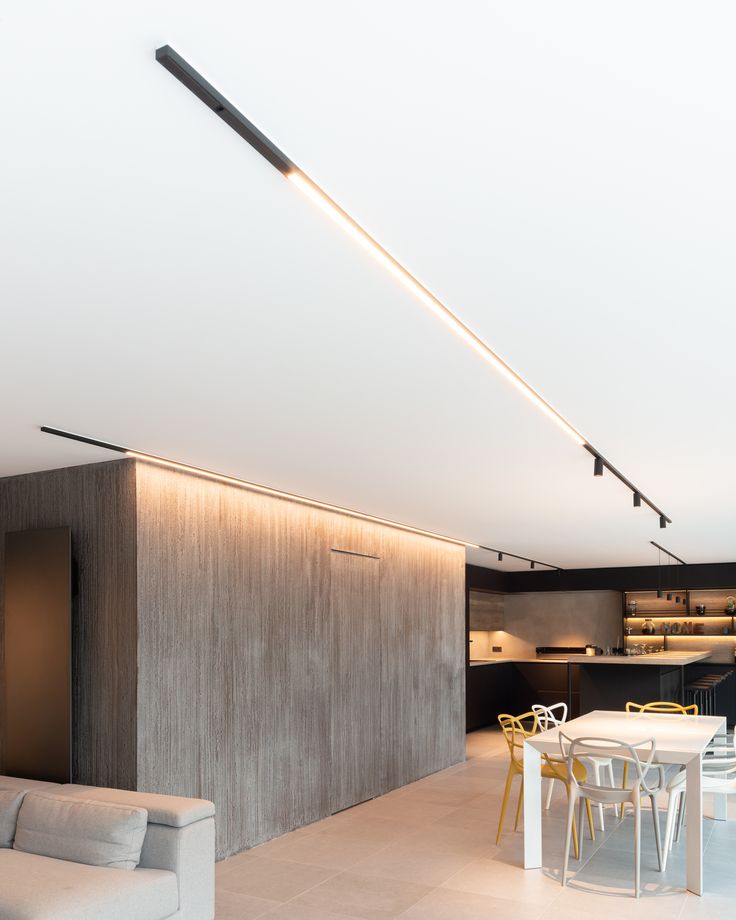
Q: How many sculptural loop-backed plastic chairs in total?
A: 6